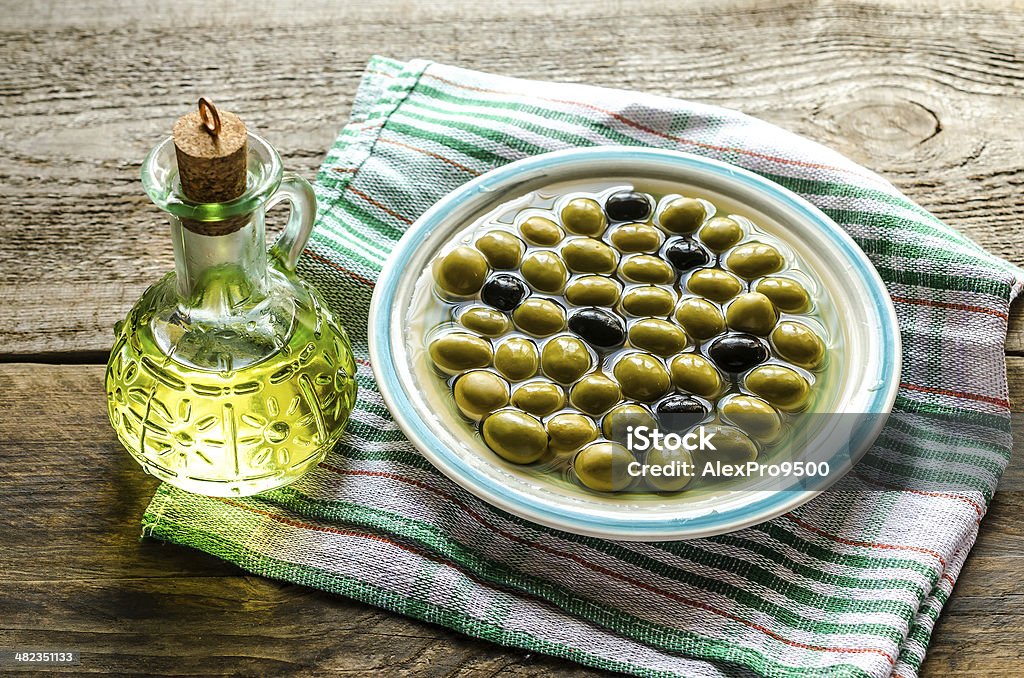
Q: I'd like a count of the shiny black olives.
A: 6